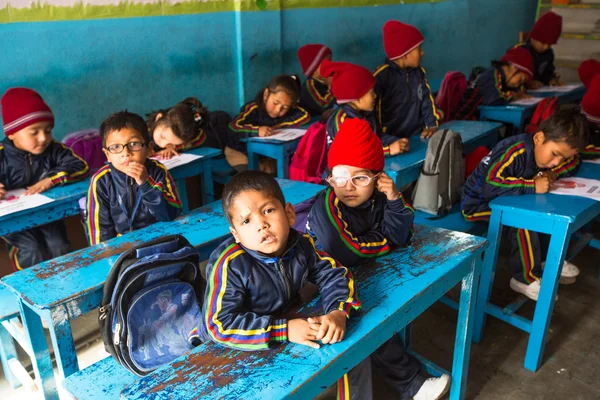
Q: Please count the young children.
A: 14